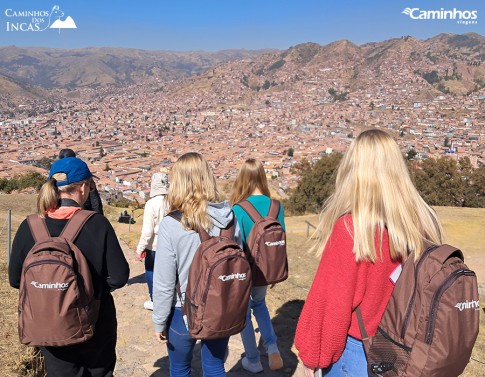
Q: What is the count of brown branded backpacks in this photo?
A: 4